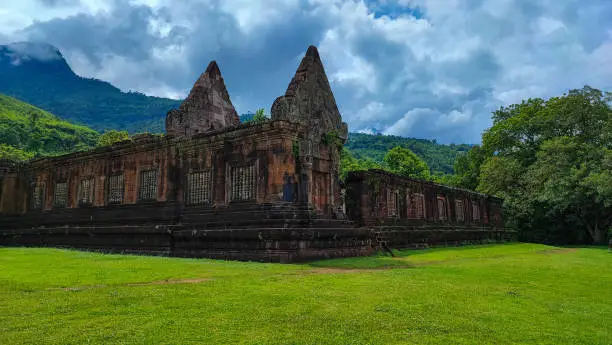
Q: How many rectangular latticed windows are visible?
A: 12